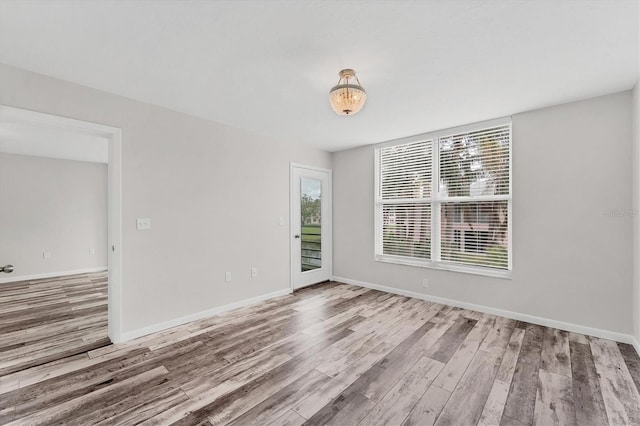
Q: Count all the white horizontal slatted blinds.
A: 2